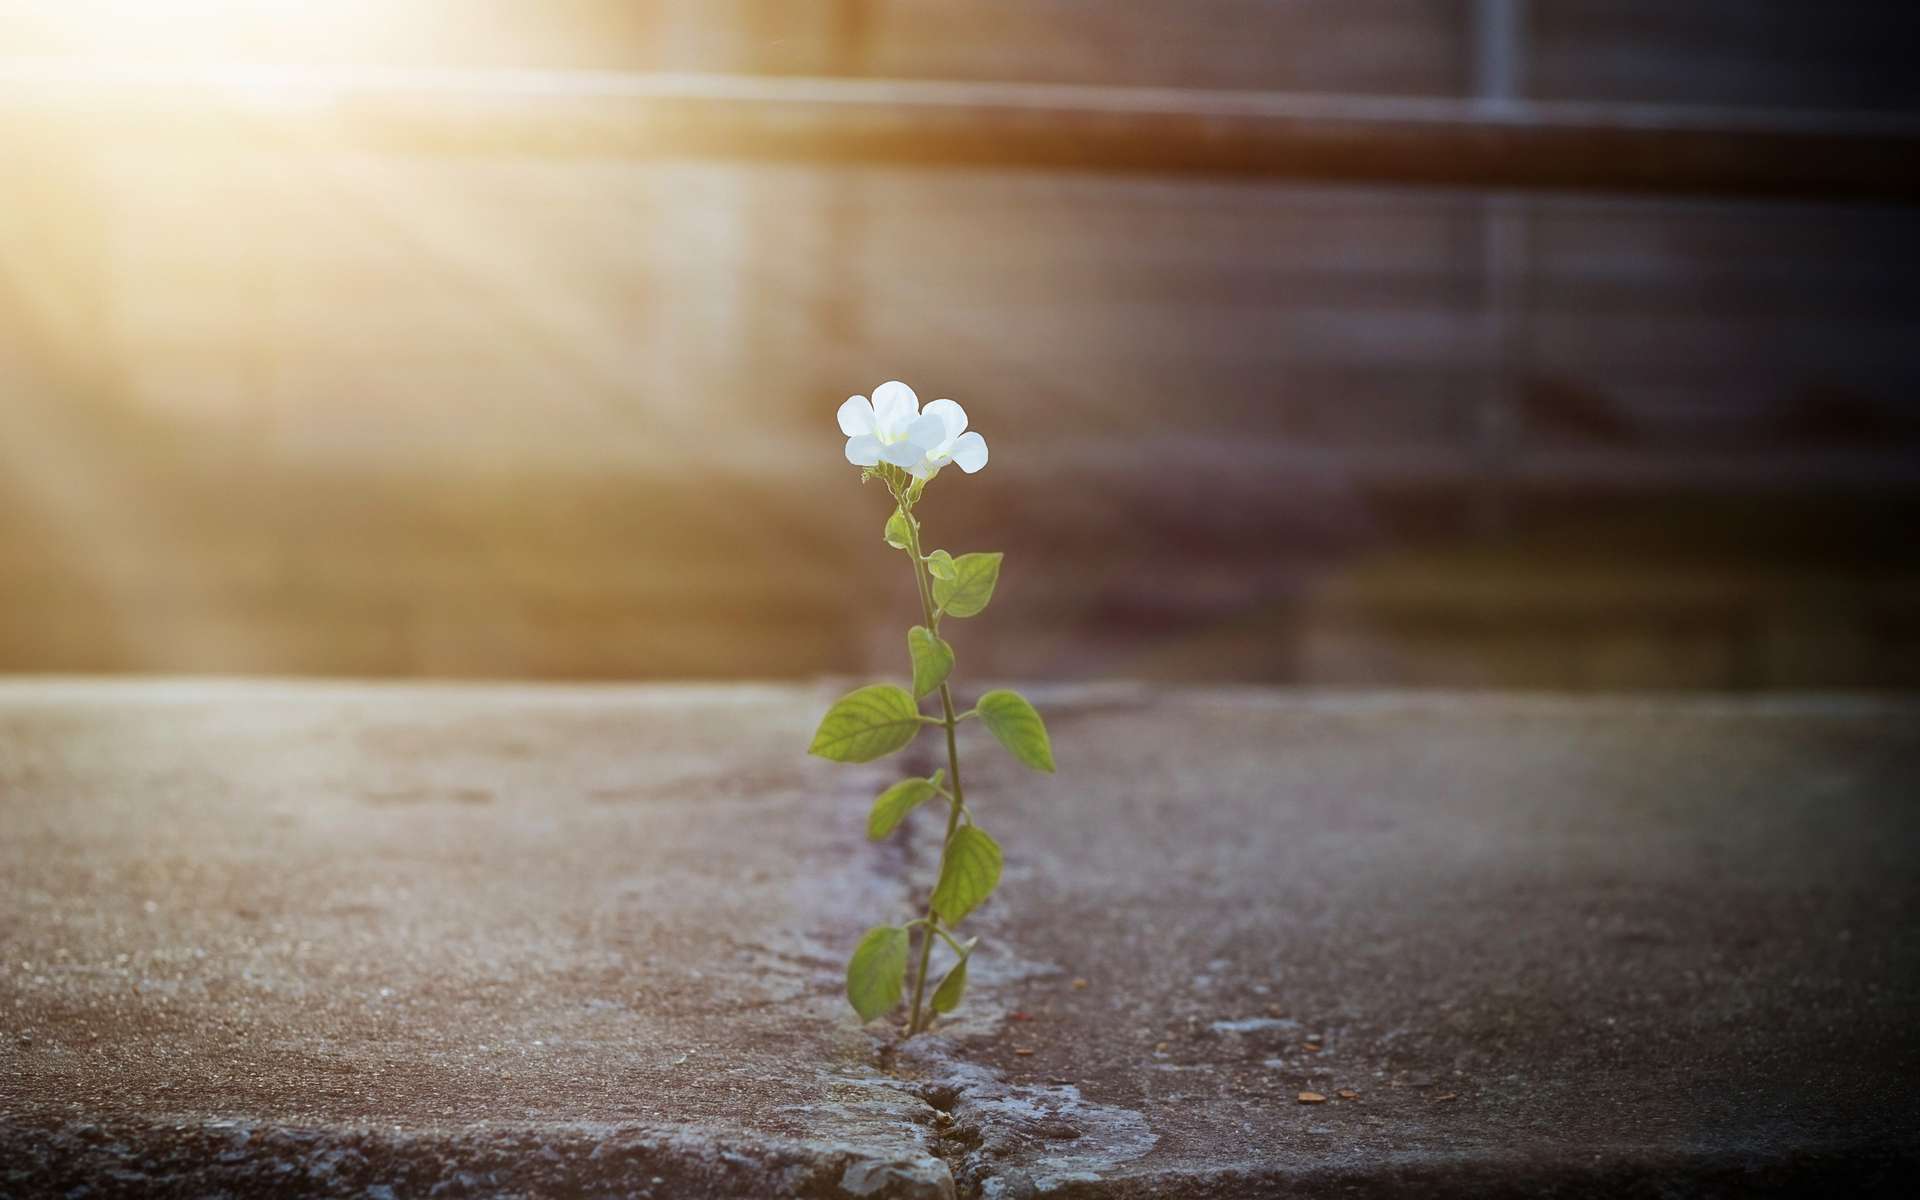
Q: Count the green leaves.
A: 10